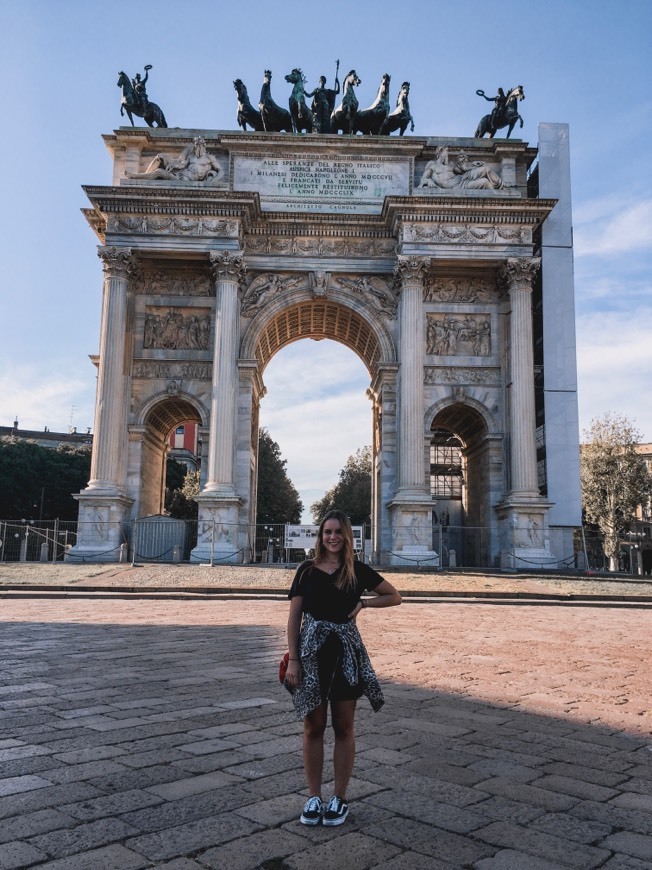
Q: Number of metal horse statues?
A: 8